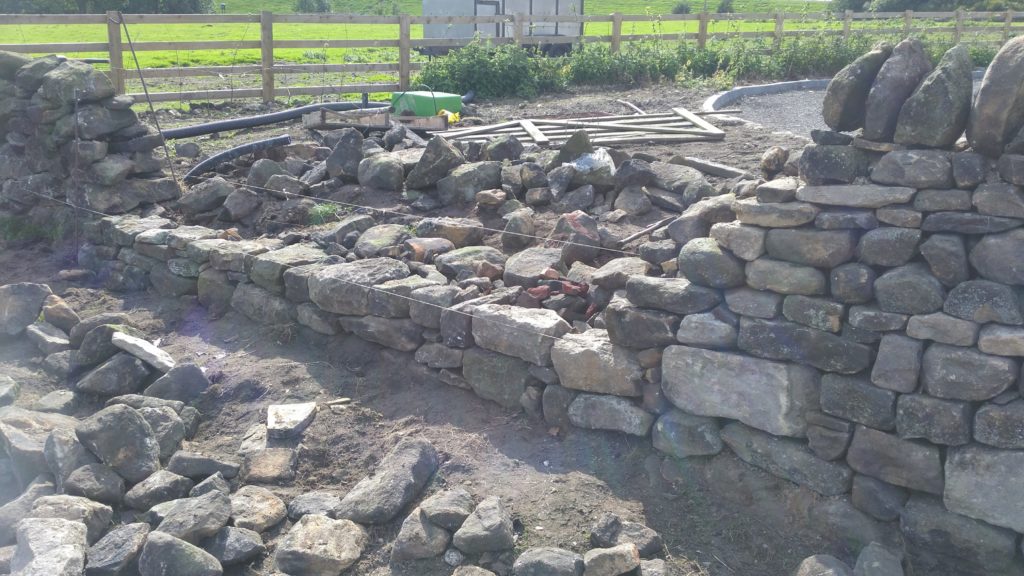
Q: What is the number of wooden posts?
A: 11